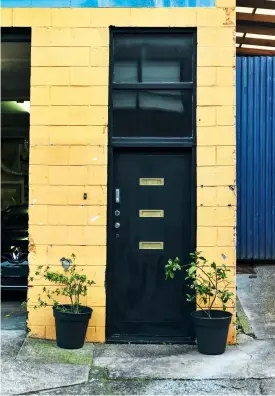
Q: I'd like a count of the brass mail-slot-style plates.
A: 3